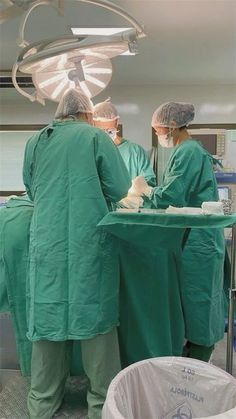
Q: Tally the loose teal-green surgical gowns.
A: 3